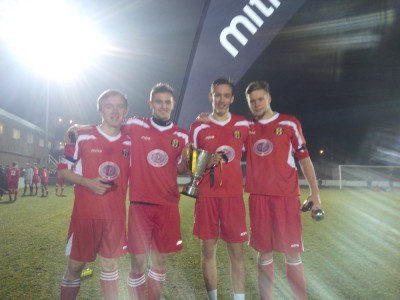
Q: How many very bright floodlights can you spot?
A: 1